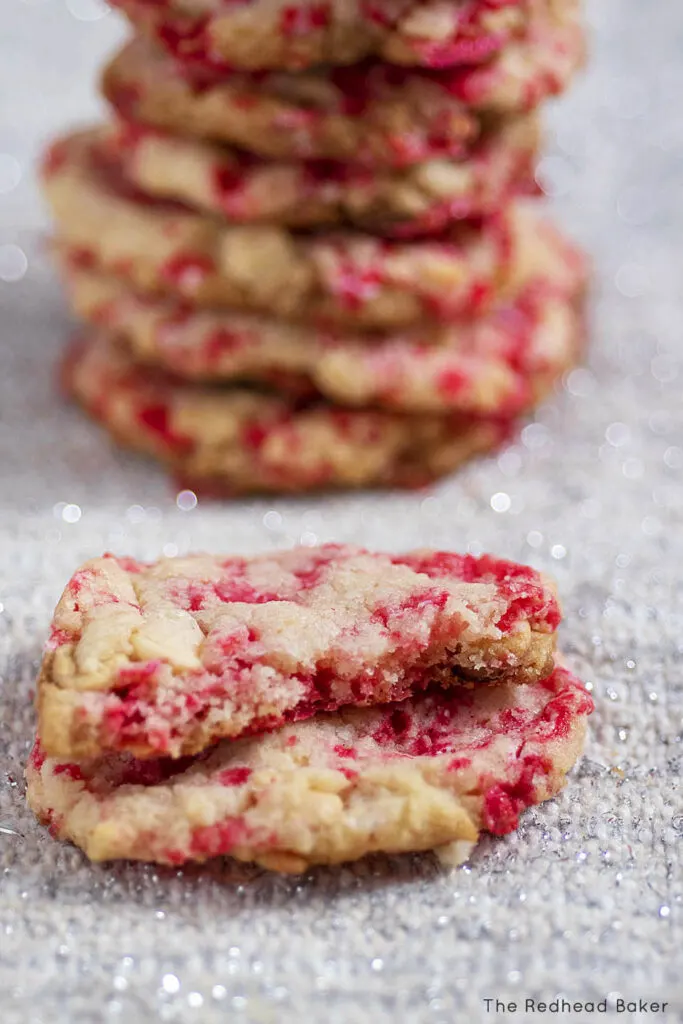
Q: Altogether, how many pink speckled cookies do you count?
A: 8